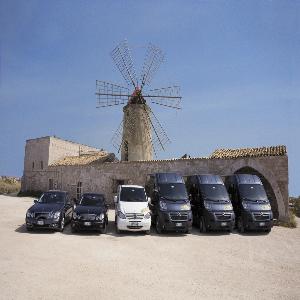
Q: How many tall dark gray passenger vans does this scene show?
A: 3